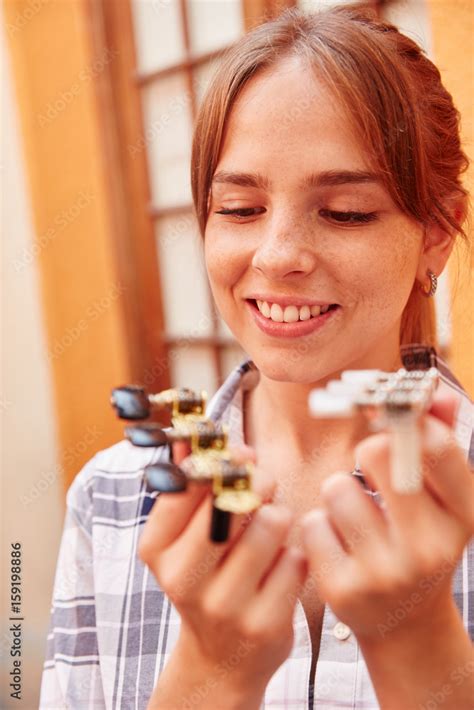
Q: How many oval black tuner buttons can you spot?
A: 3